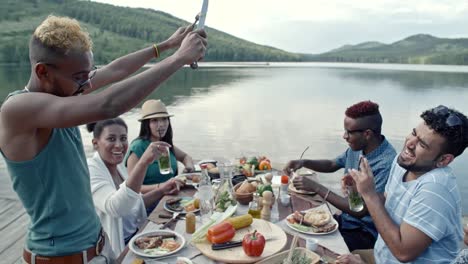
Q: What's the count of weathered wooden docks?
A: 1